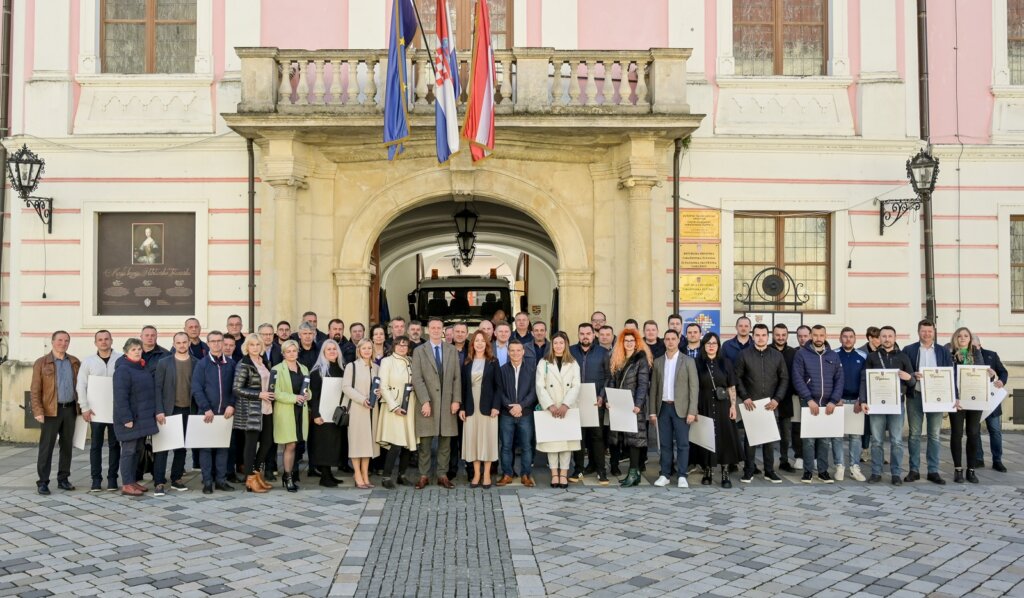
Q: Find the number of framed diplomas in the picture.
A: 3